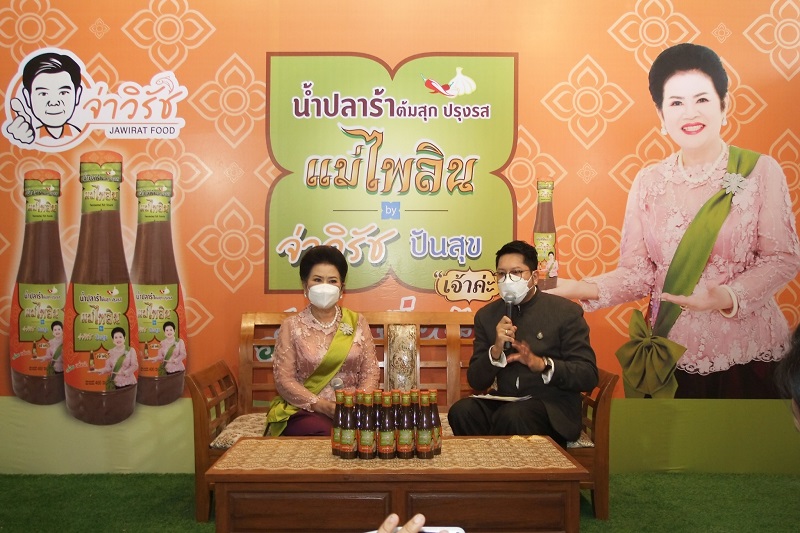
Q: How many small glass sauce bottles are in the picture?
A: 11